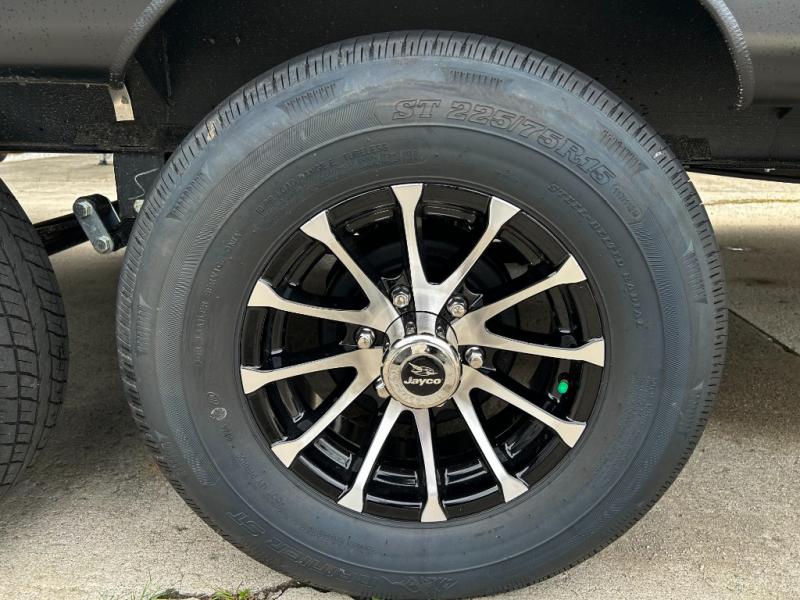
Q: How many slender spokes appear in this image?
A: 12